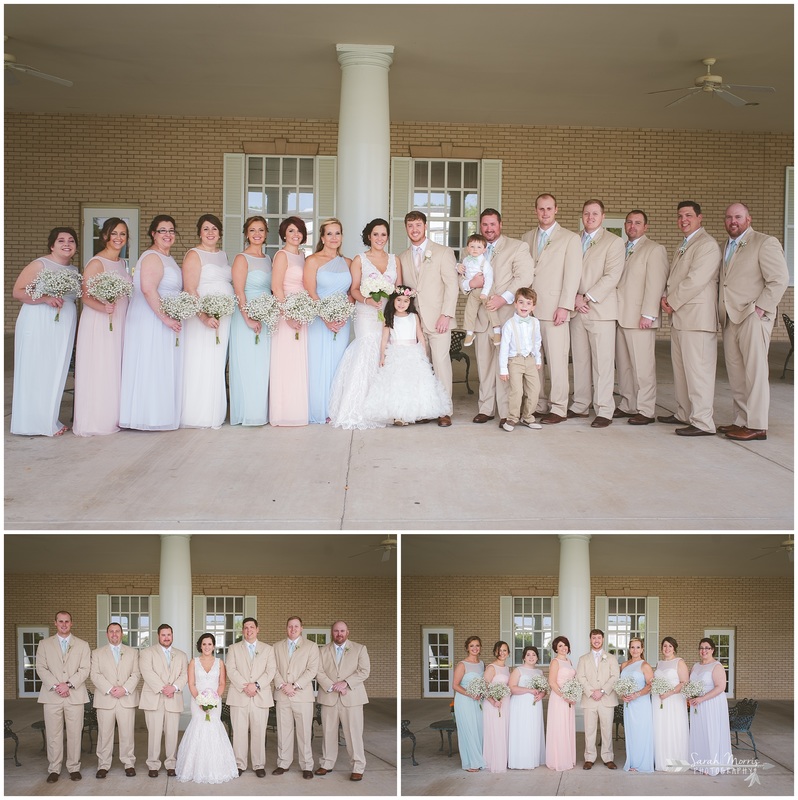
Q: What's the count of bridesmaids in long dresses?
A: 7